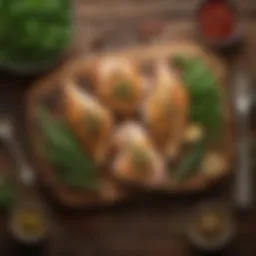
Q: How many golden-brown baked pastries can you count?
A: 4